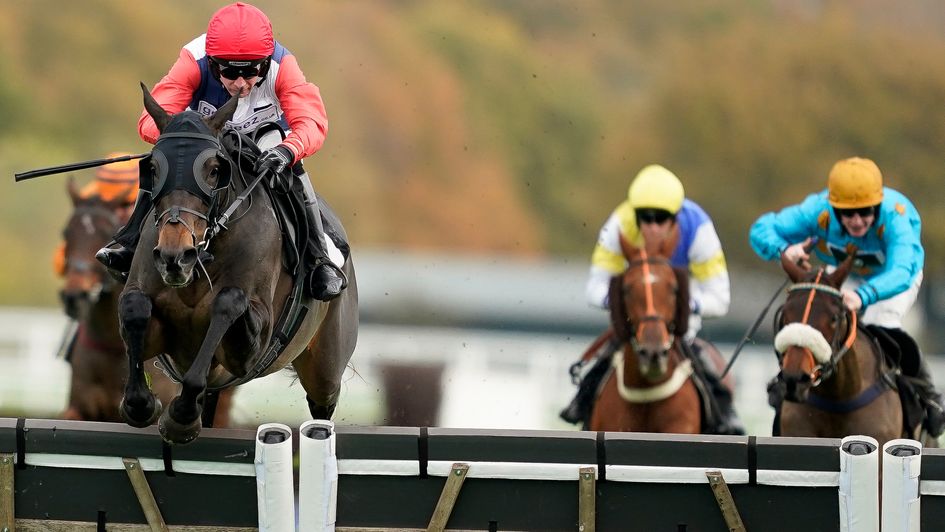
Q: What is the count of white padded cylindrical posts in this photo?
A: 4